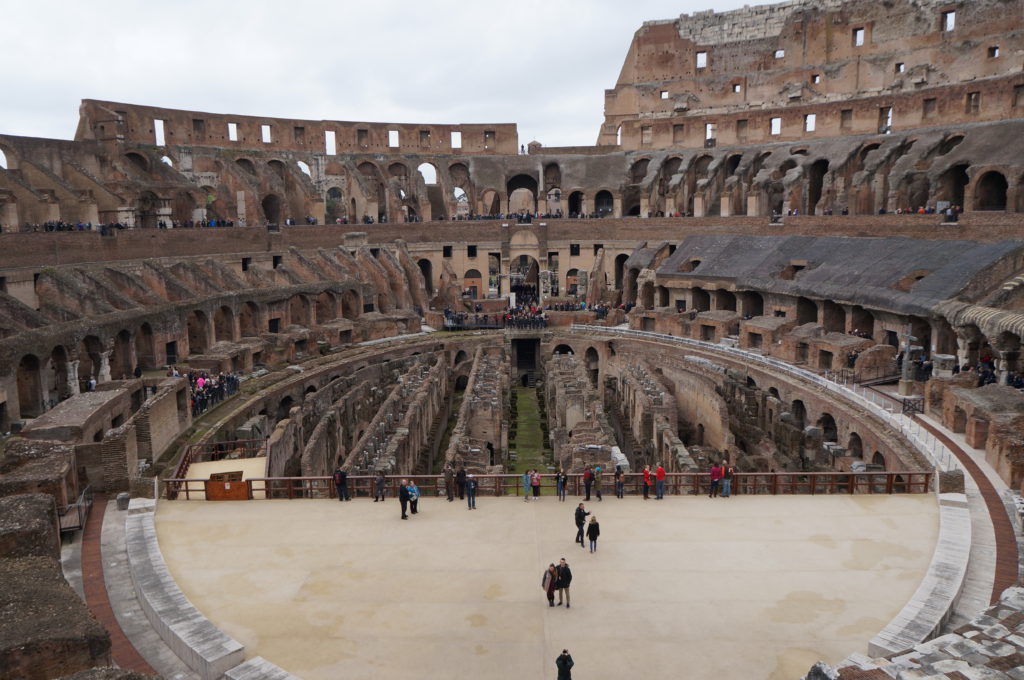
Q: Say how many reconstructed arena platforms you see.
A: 1